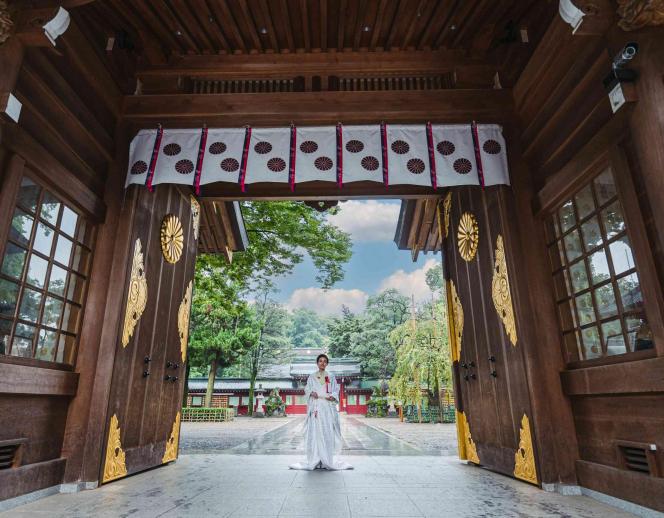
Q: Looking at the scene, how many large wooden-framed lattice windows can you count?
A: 2